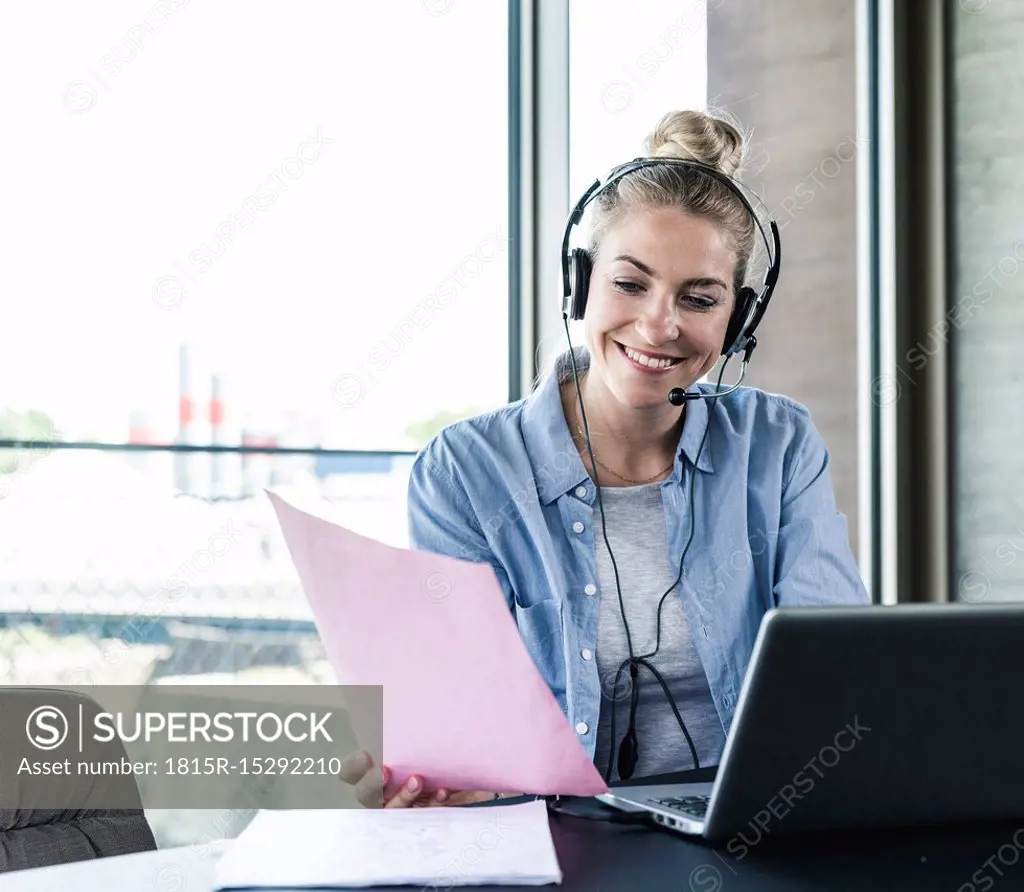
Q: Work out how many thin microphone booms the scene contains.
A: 1